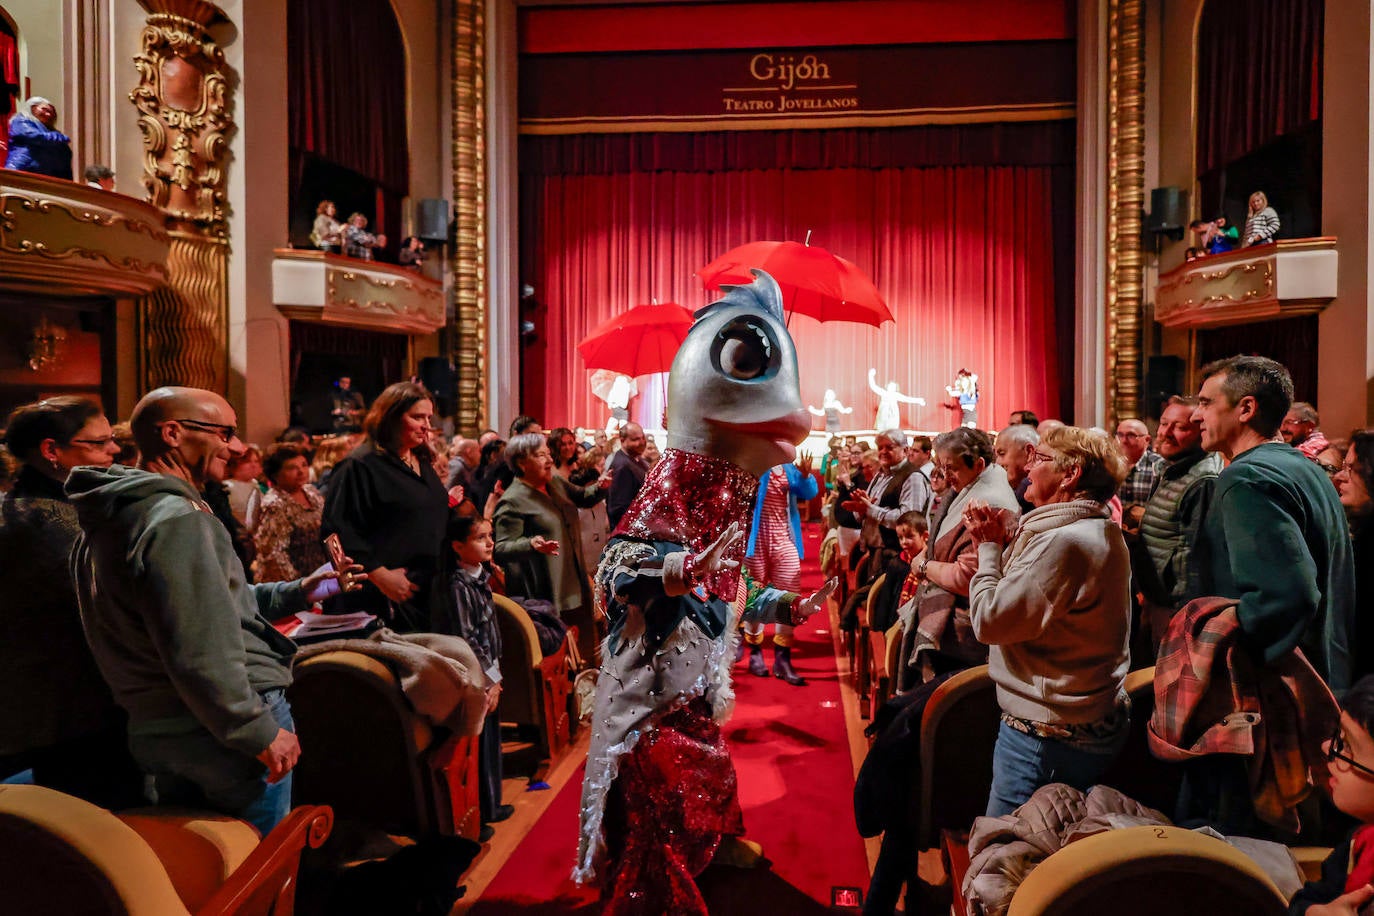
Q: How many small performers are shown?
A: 4